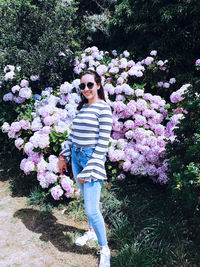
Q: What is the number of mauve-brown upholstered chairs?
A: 0